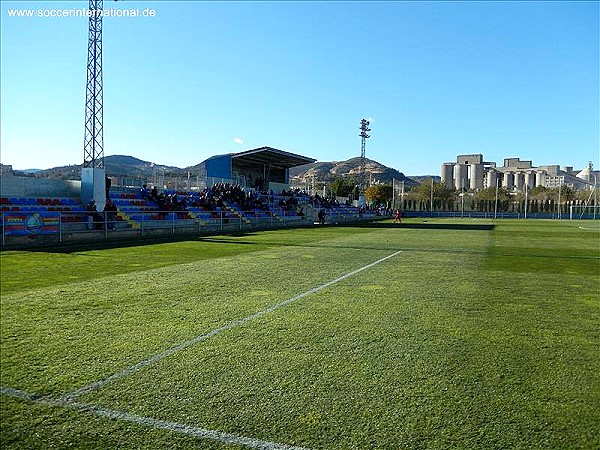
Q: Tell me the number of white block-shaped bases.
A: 1